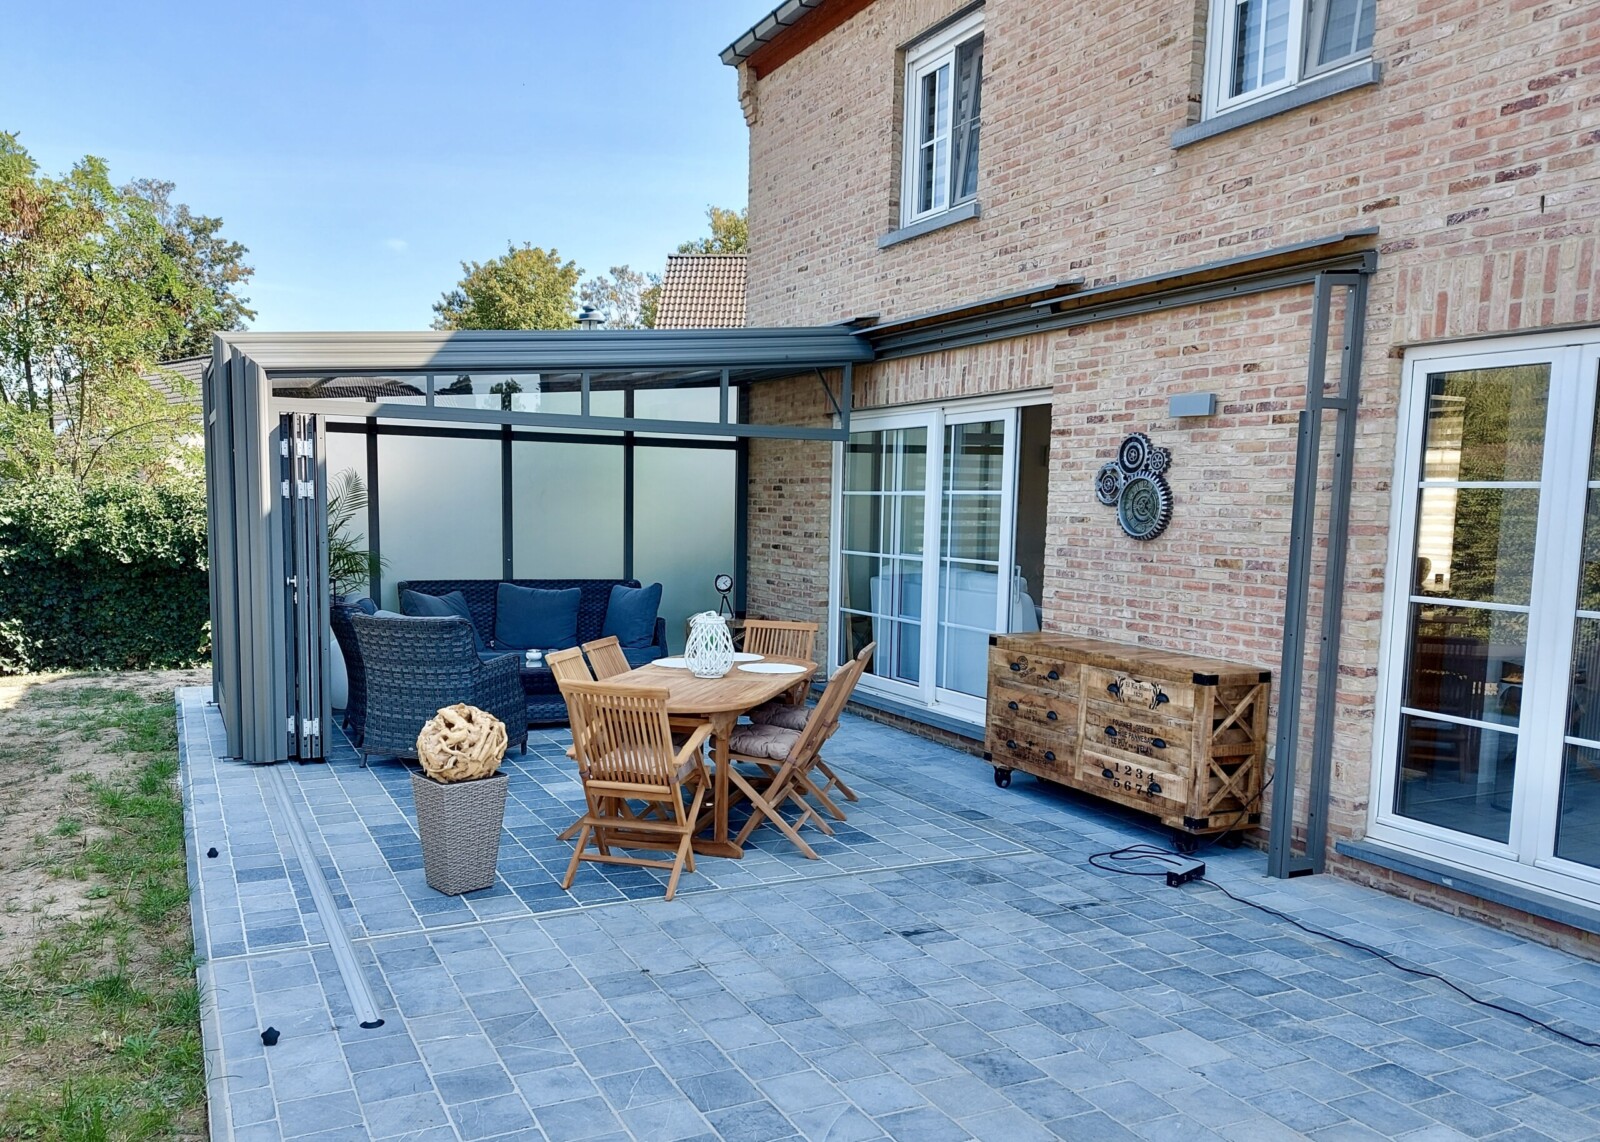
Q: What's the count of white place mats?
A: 3